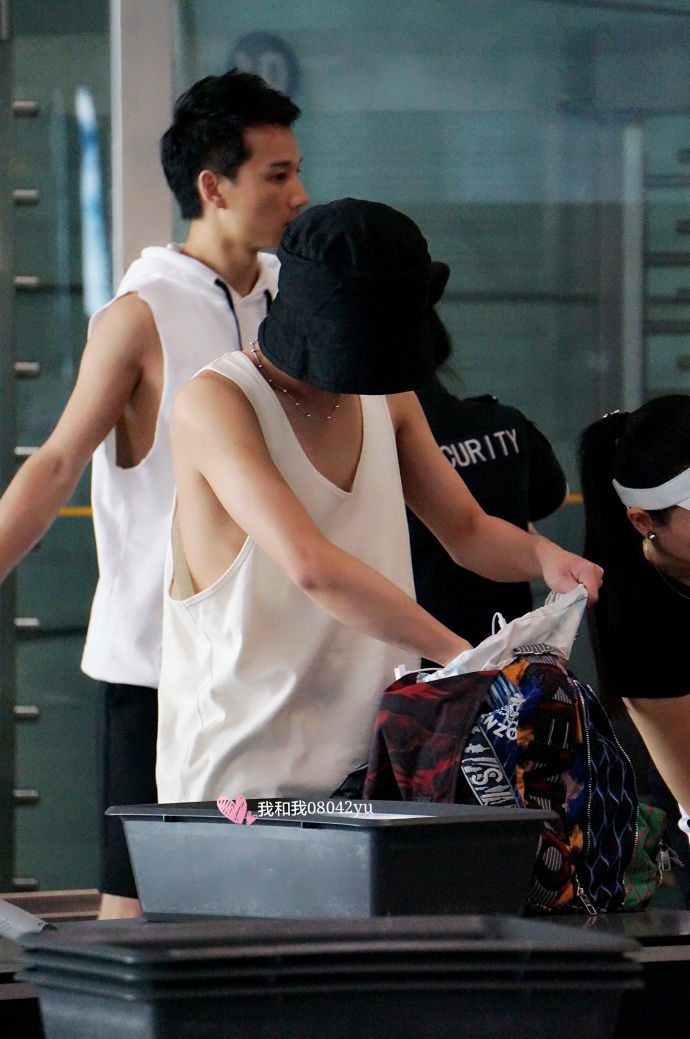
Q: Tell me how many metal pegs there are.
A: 9